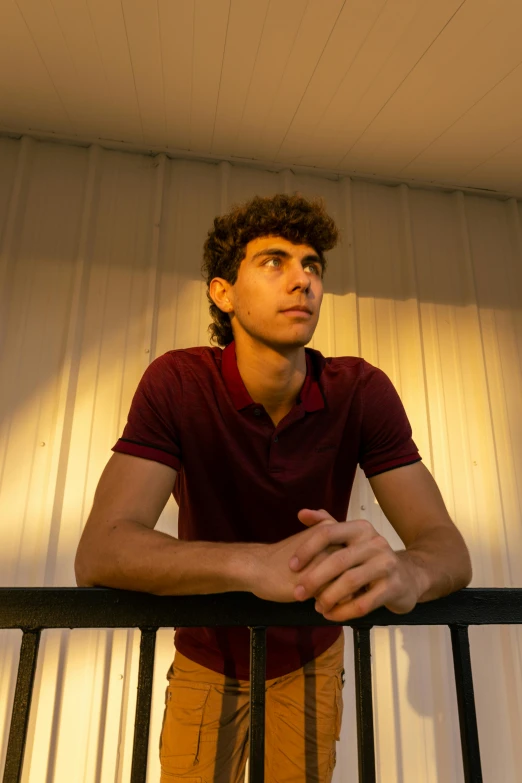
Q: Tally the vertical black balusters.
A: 5